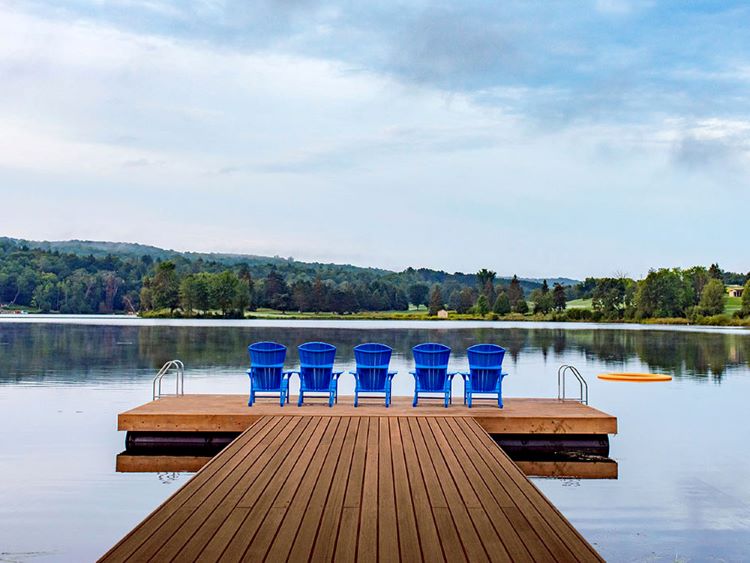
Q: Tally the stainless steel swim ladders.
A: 2